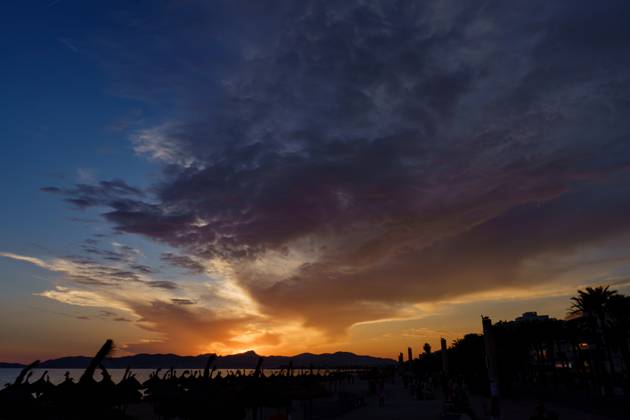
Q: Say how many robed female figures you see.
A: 0